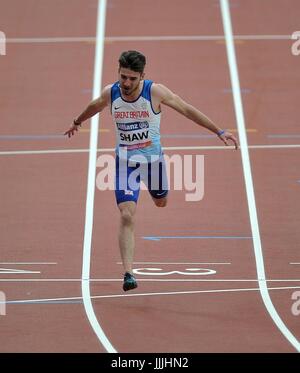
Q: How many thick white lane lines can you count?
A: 2